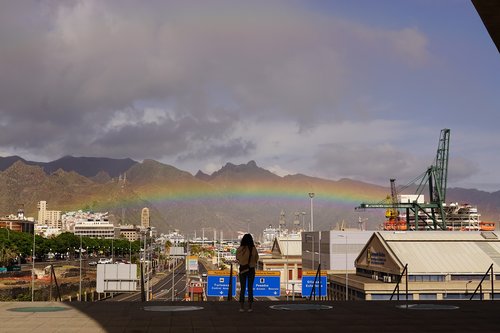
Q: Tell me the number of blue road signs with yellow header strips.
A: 3